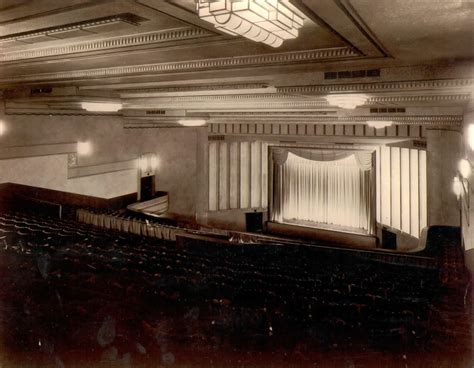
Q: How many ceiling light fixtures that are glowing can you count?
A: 5